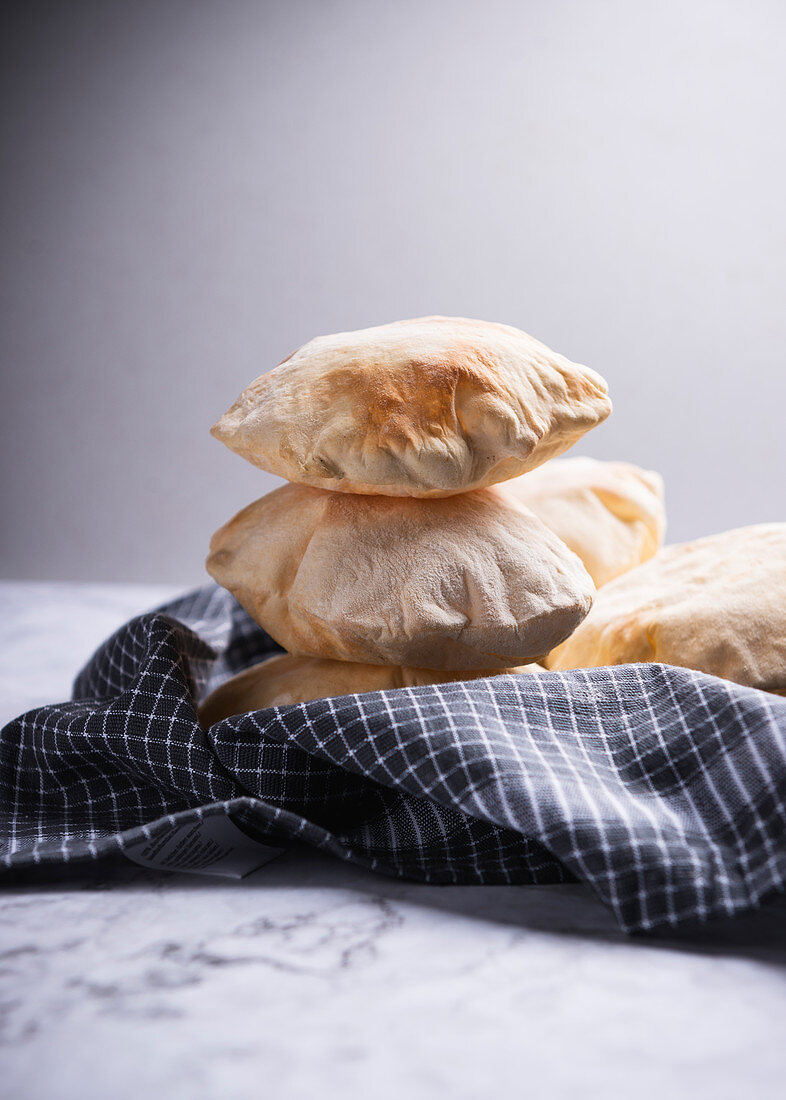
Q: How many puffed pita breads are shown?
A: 5